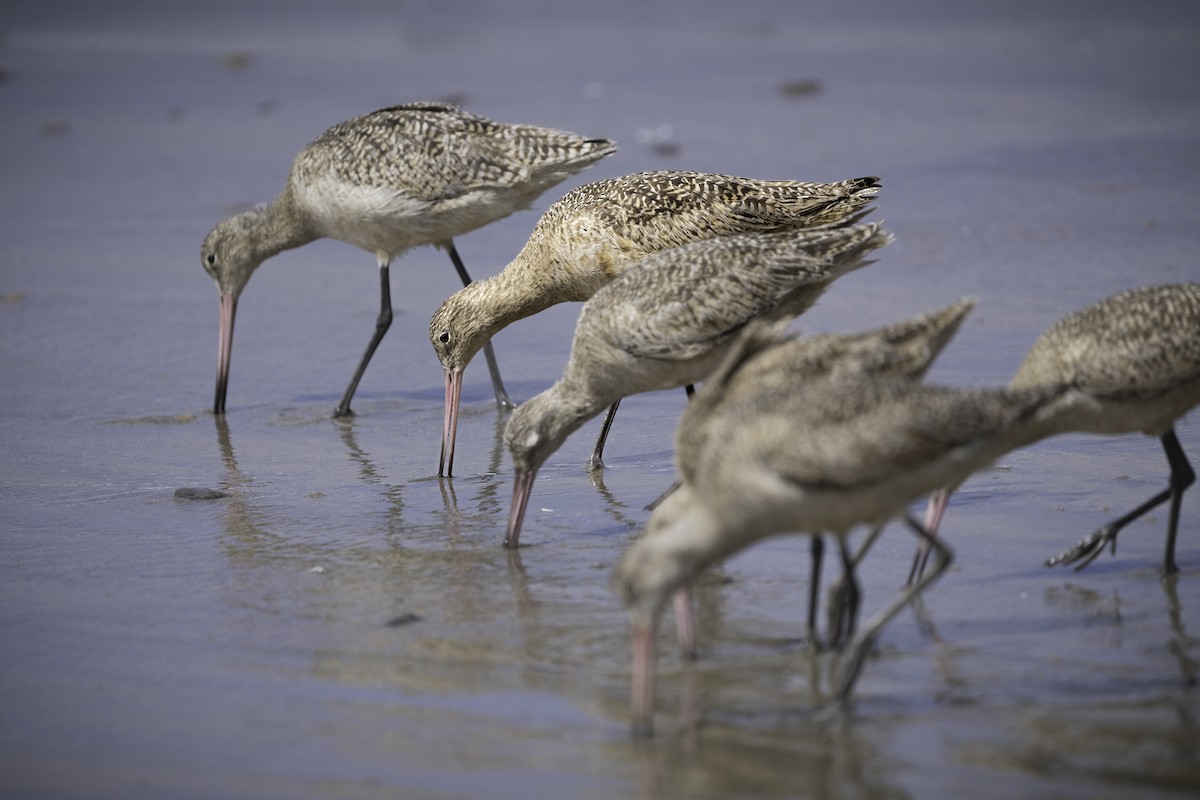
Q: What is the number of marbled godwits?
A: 6